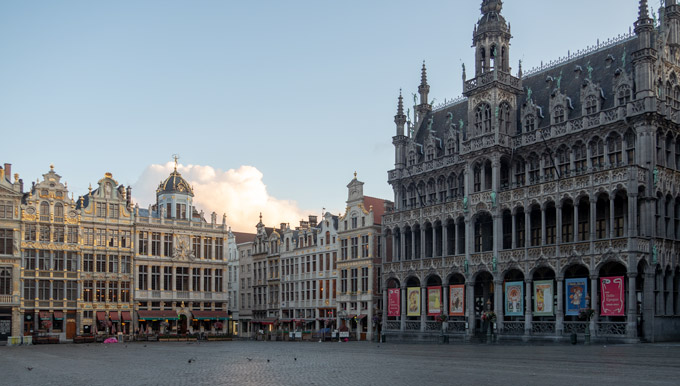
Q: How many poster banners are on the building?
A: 8